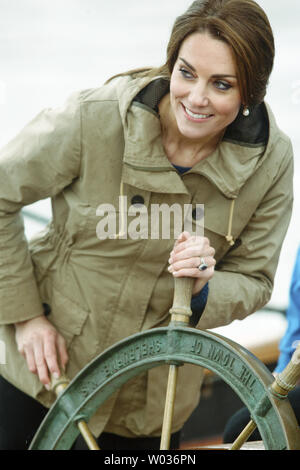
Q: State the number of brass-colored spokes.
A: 3